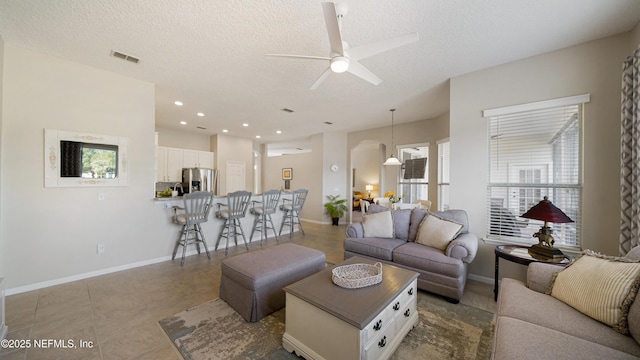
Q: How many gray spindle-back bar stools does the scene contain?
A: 4